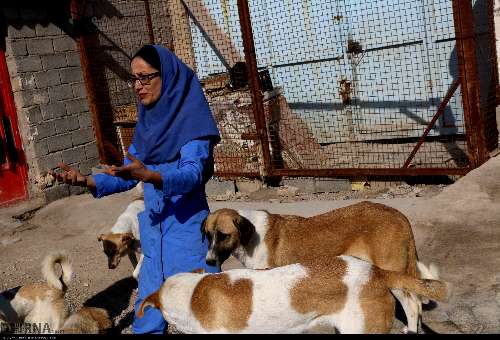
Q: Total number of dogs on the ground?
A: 5